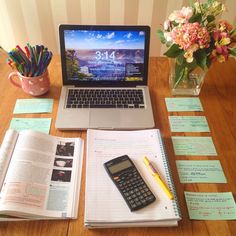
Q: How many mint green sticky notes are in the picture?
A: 7